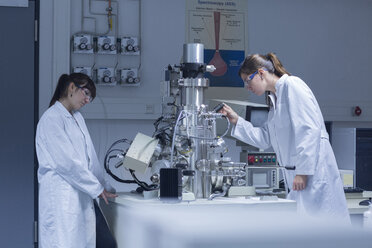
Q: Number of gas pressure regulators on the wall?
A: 6